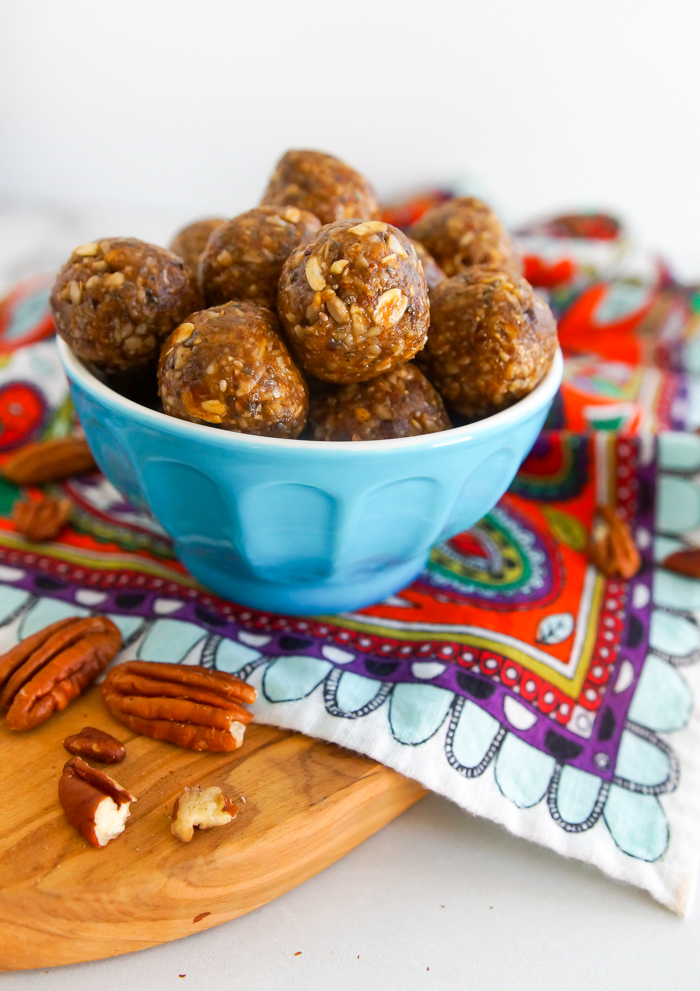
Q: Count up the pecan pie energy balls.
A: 10